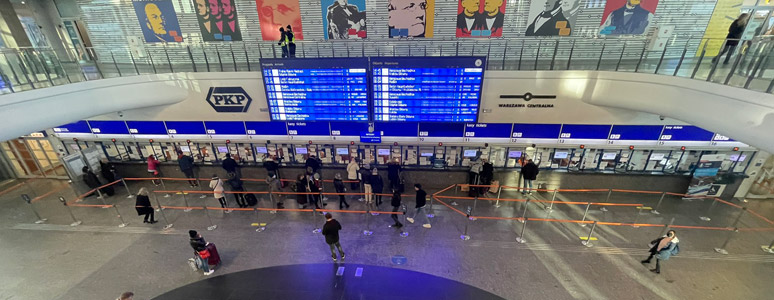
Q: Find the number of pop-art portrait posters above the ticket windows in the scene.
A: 8